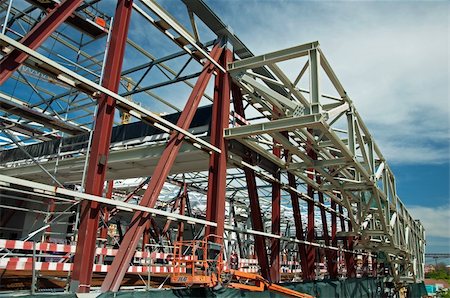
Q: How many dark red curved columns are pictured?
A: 0